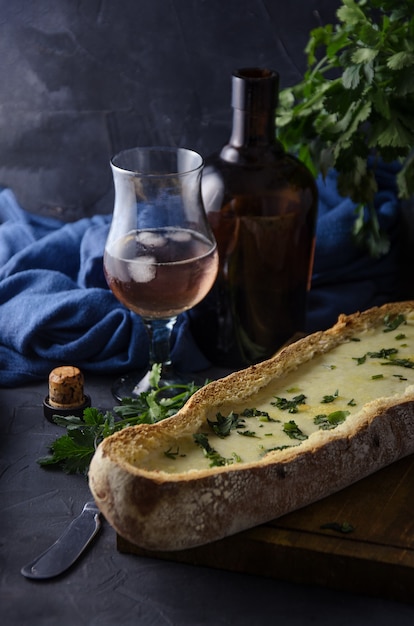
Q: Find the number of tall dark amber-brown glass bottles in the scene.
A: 1